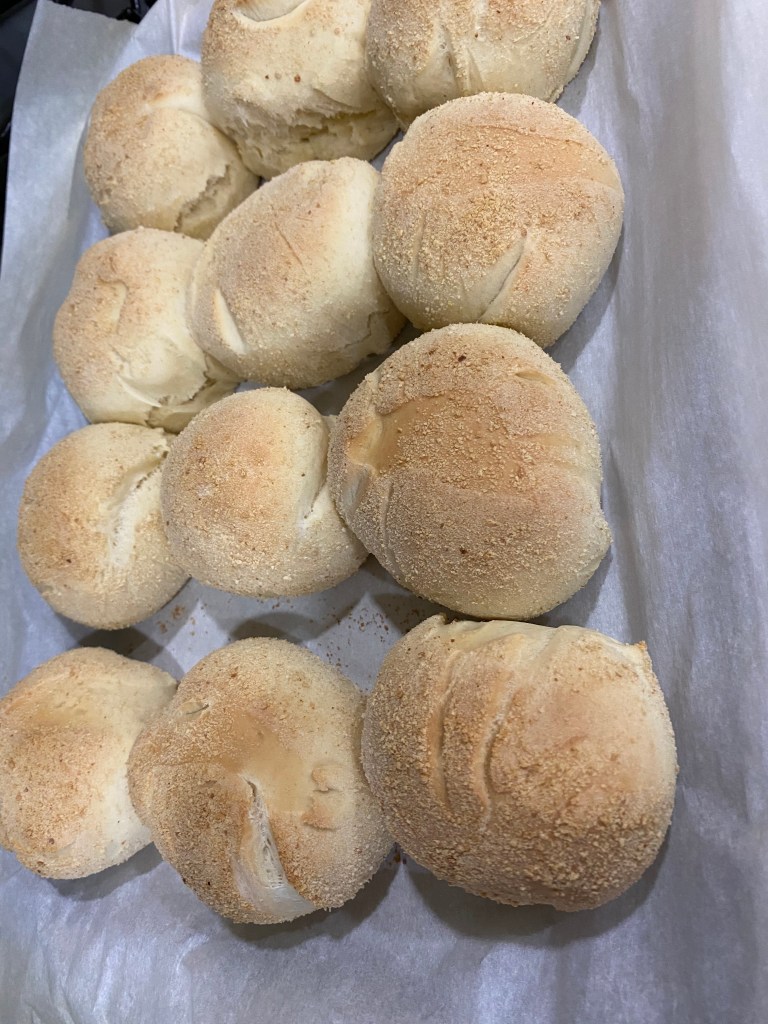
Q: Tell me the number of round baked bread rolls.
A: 12